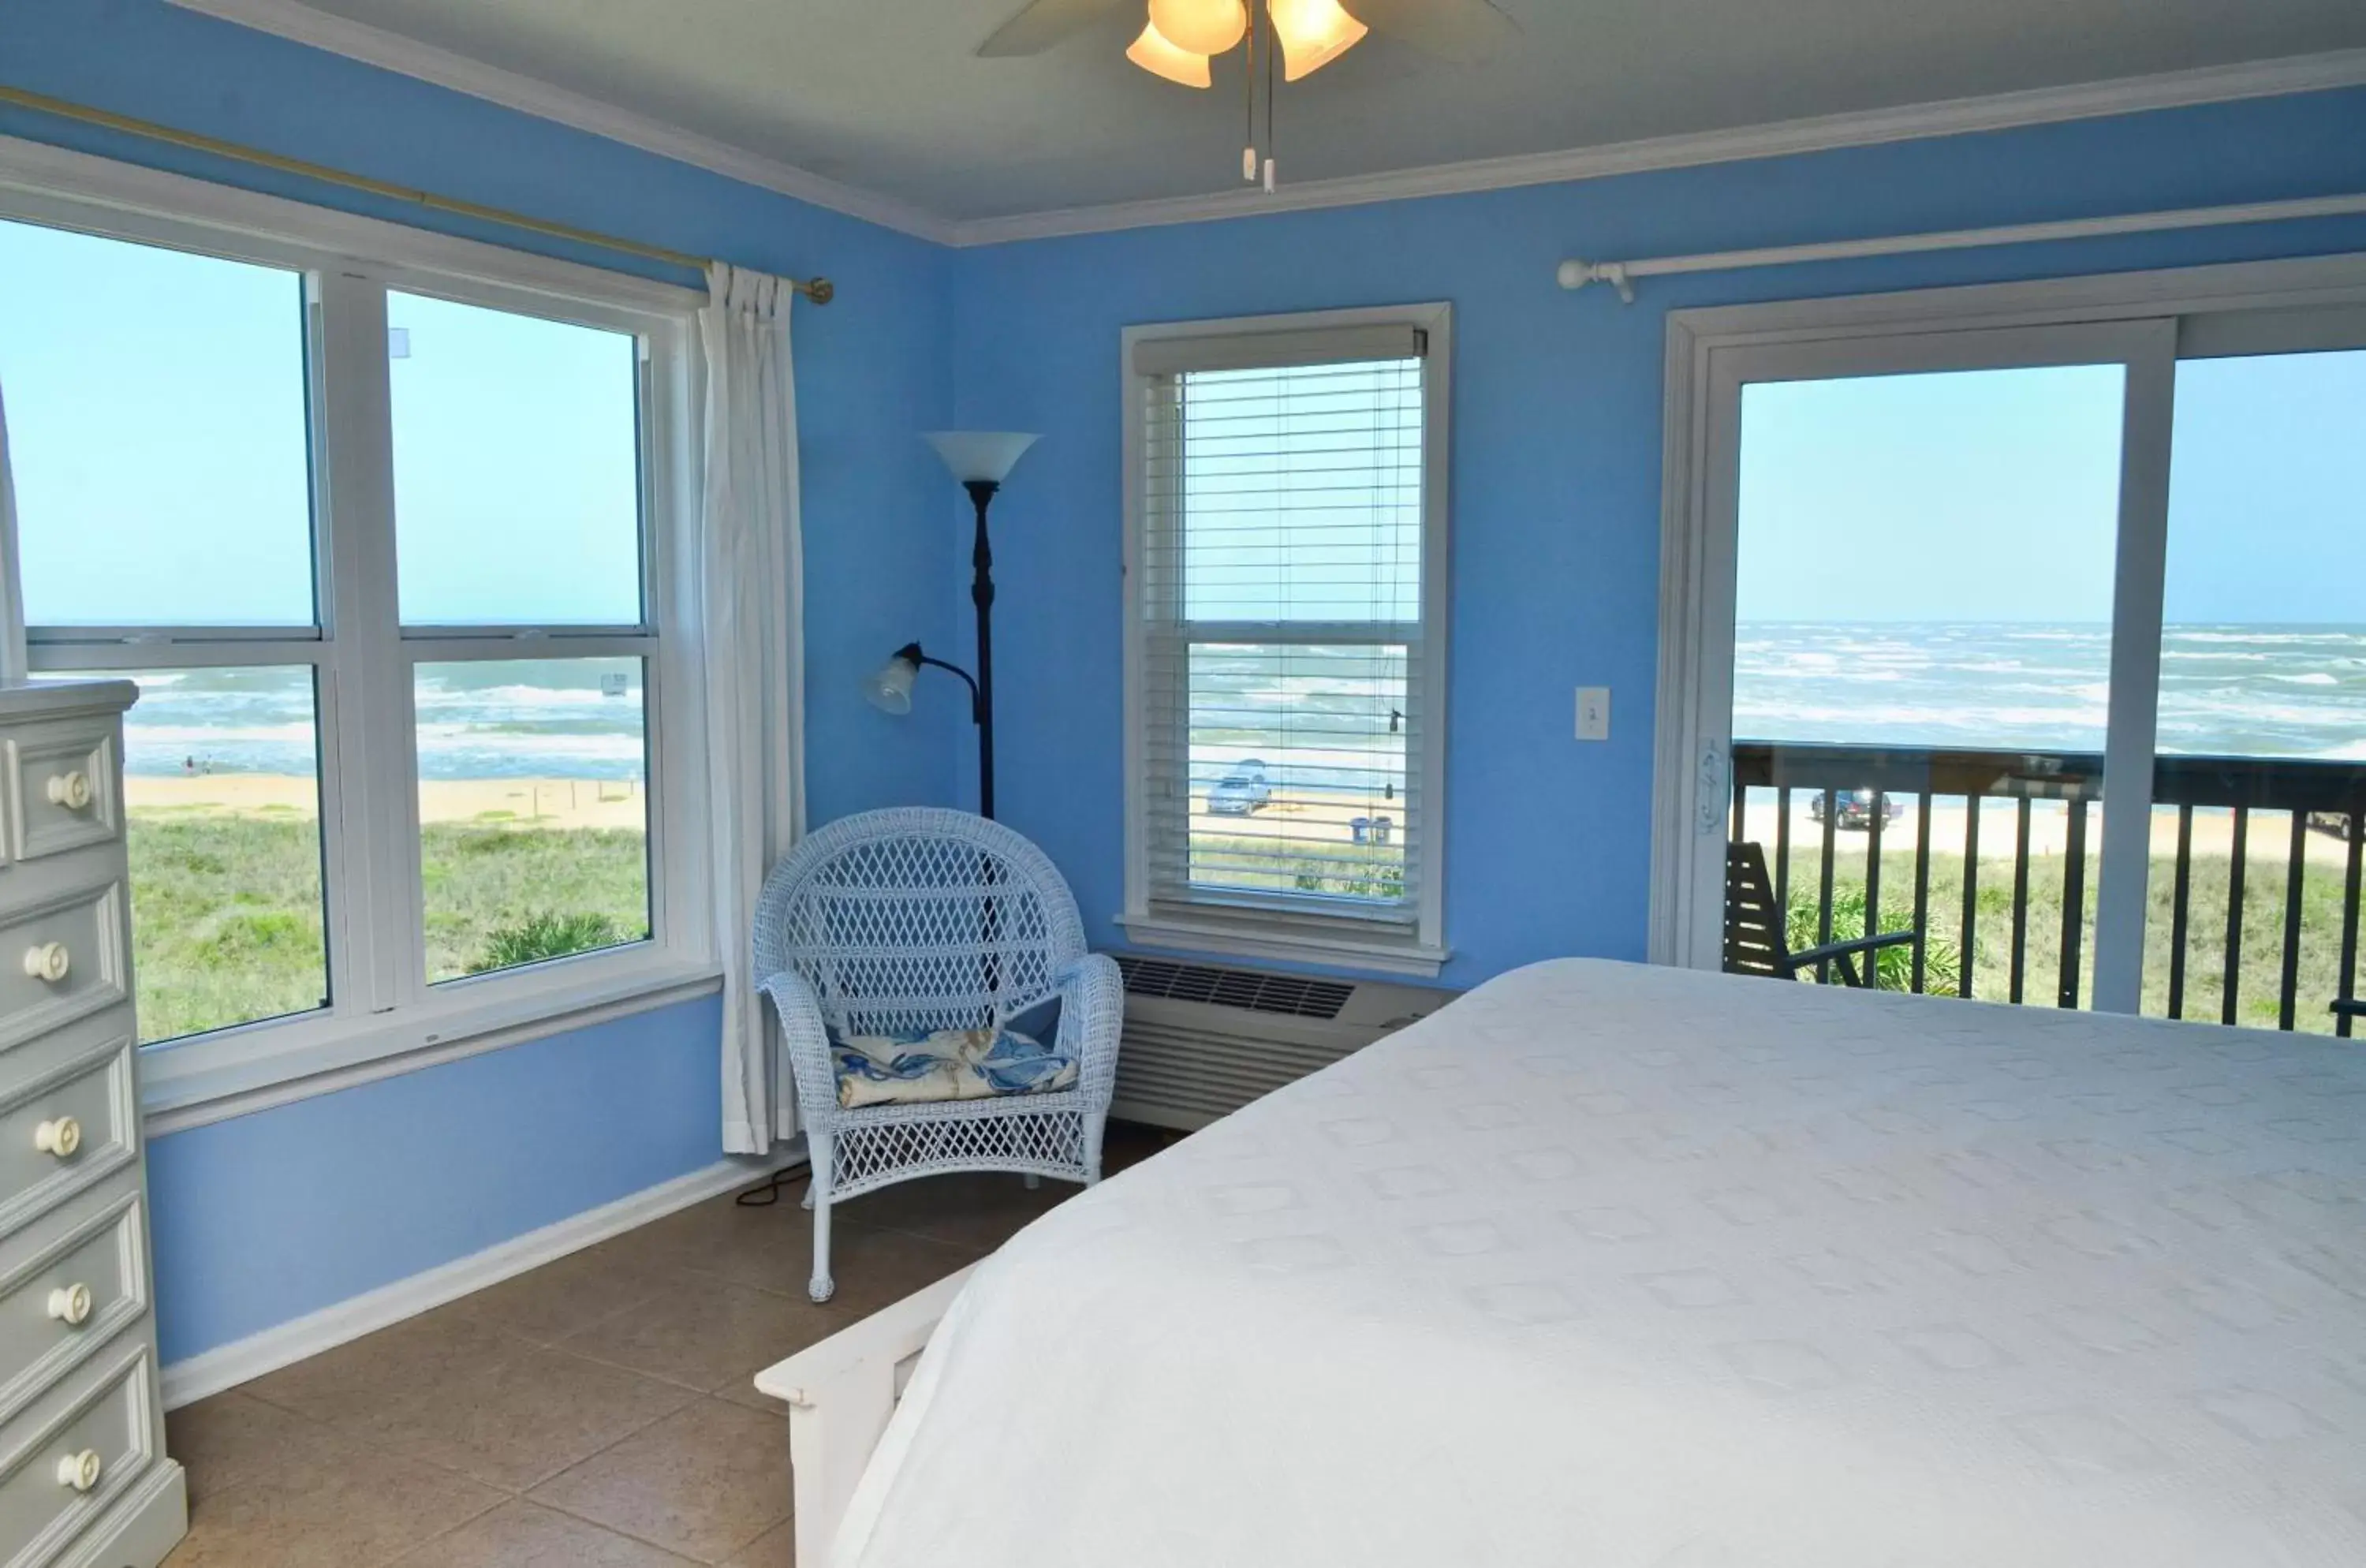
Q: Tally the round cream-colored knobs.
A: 5